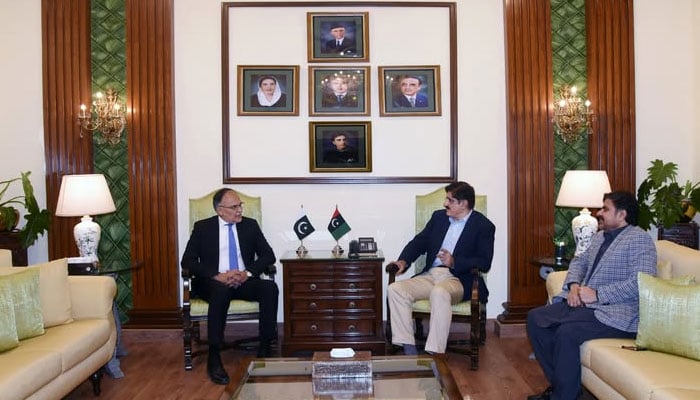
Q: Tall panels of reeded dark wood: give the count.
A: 4